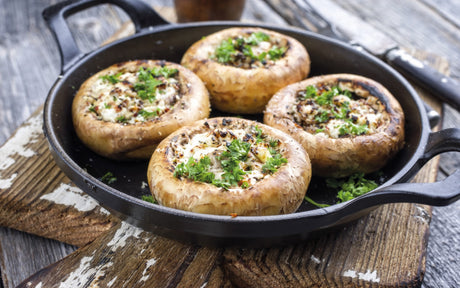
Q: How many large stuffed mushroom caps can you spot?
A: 4